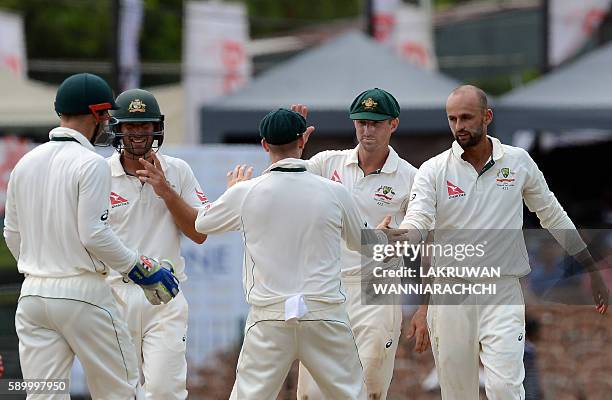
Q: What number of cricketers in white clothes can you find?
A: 5